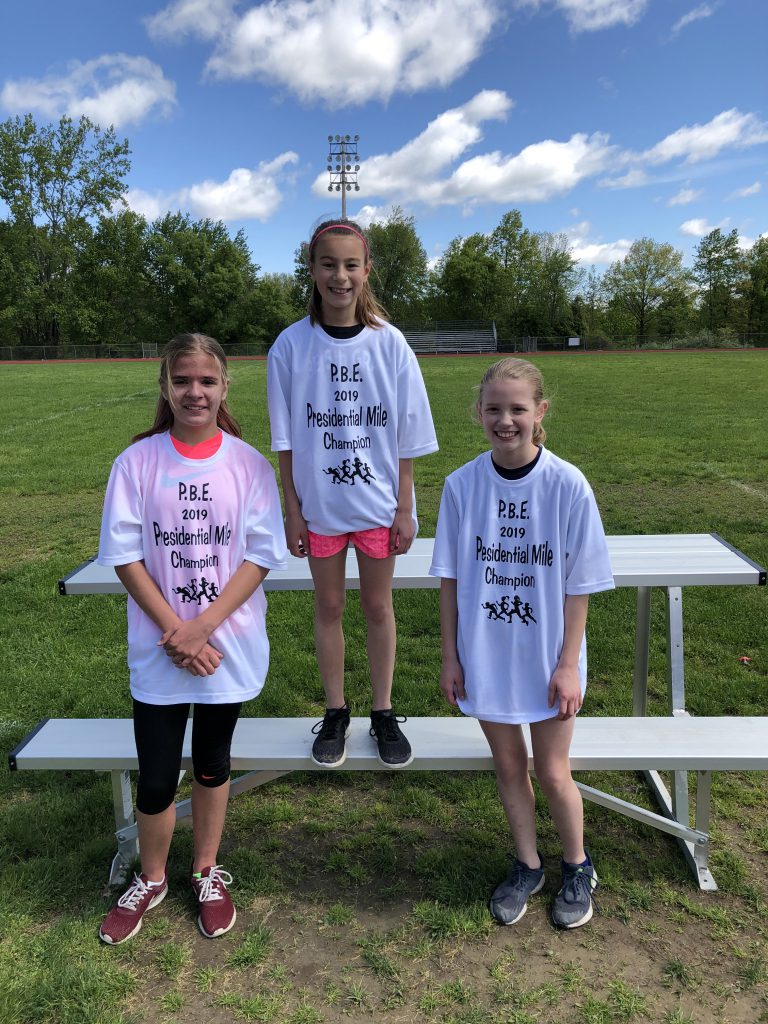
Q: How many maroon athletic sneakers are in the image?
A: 2